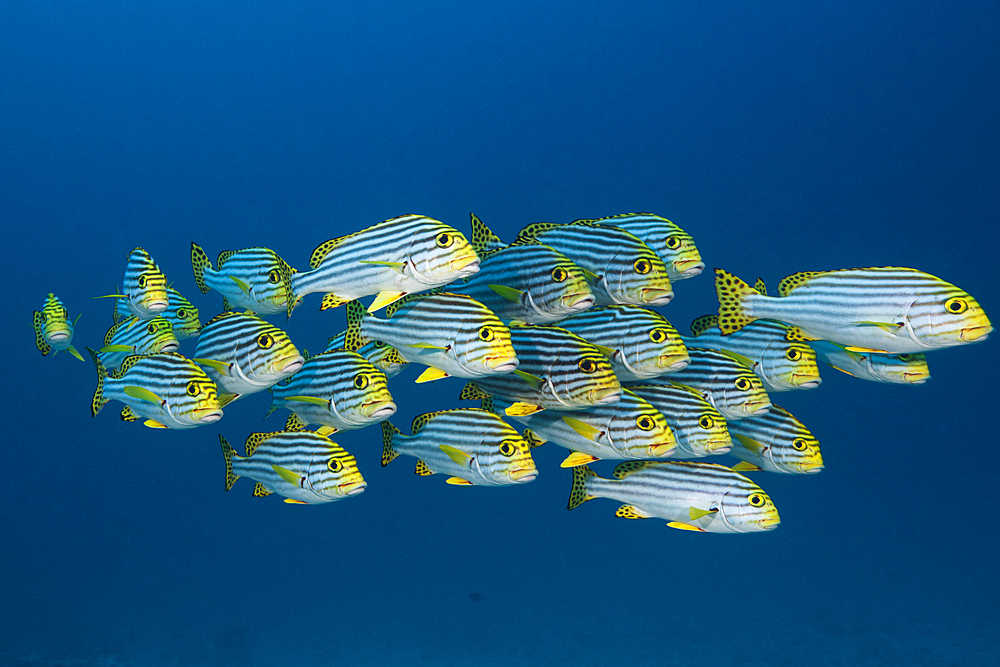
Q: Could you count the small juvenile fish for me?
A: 0